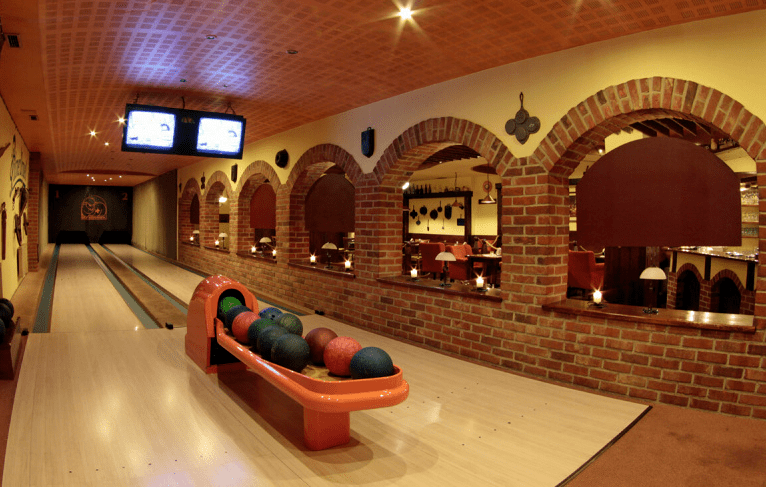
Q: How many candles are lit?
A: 9